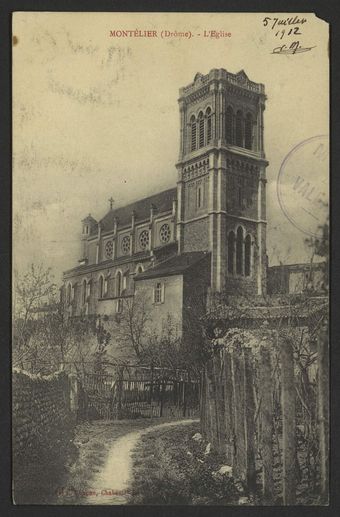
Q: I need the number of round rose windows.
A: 4